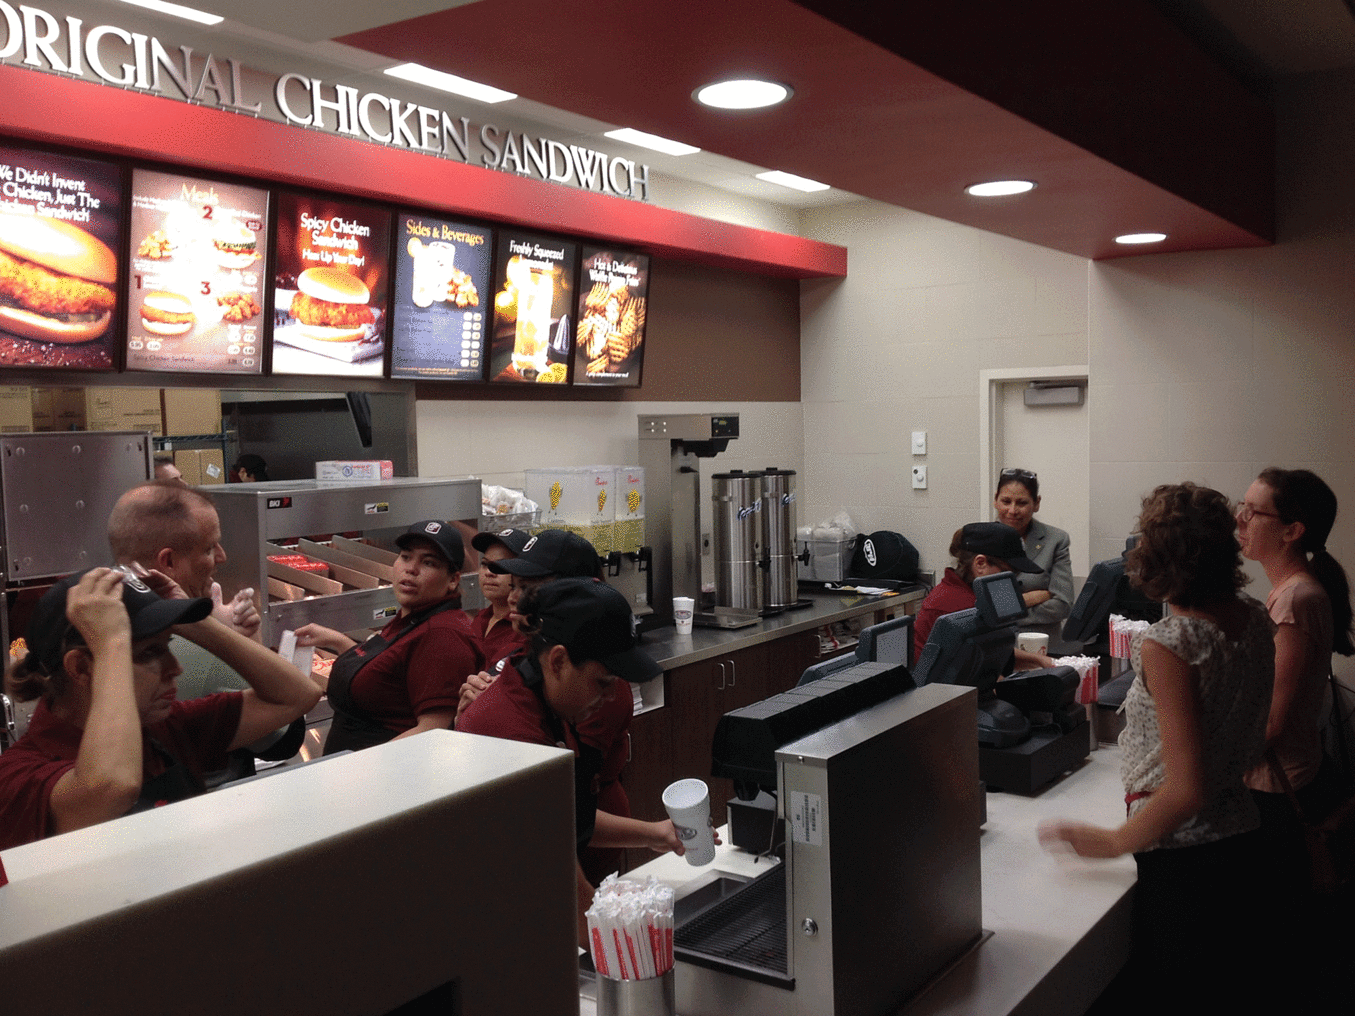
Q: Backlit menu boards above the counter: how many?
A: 6